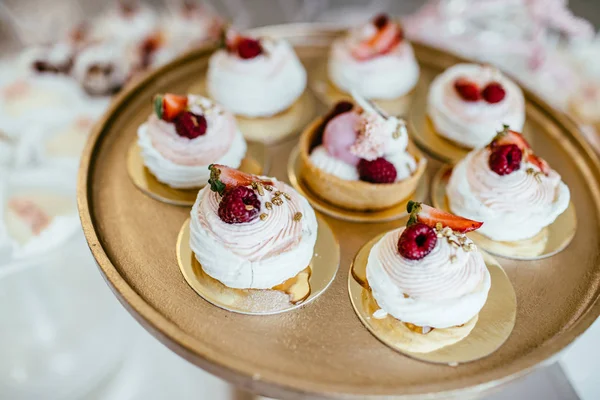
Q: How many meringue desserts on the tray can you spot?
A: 7